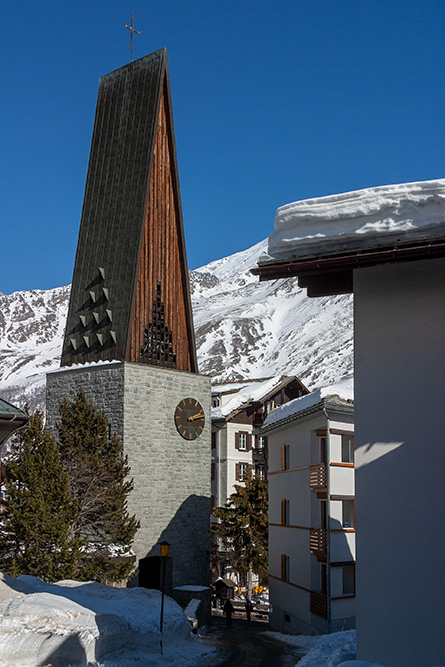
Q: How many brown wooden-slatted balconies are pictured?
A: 3